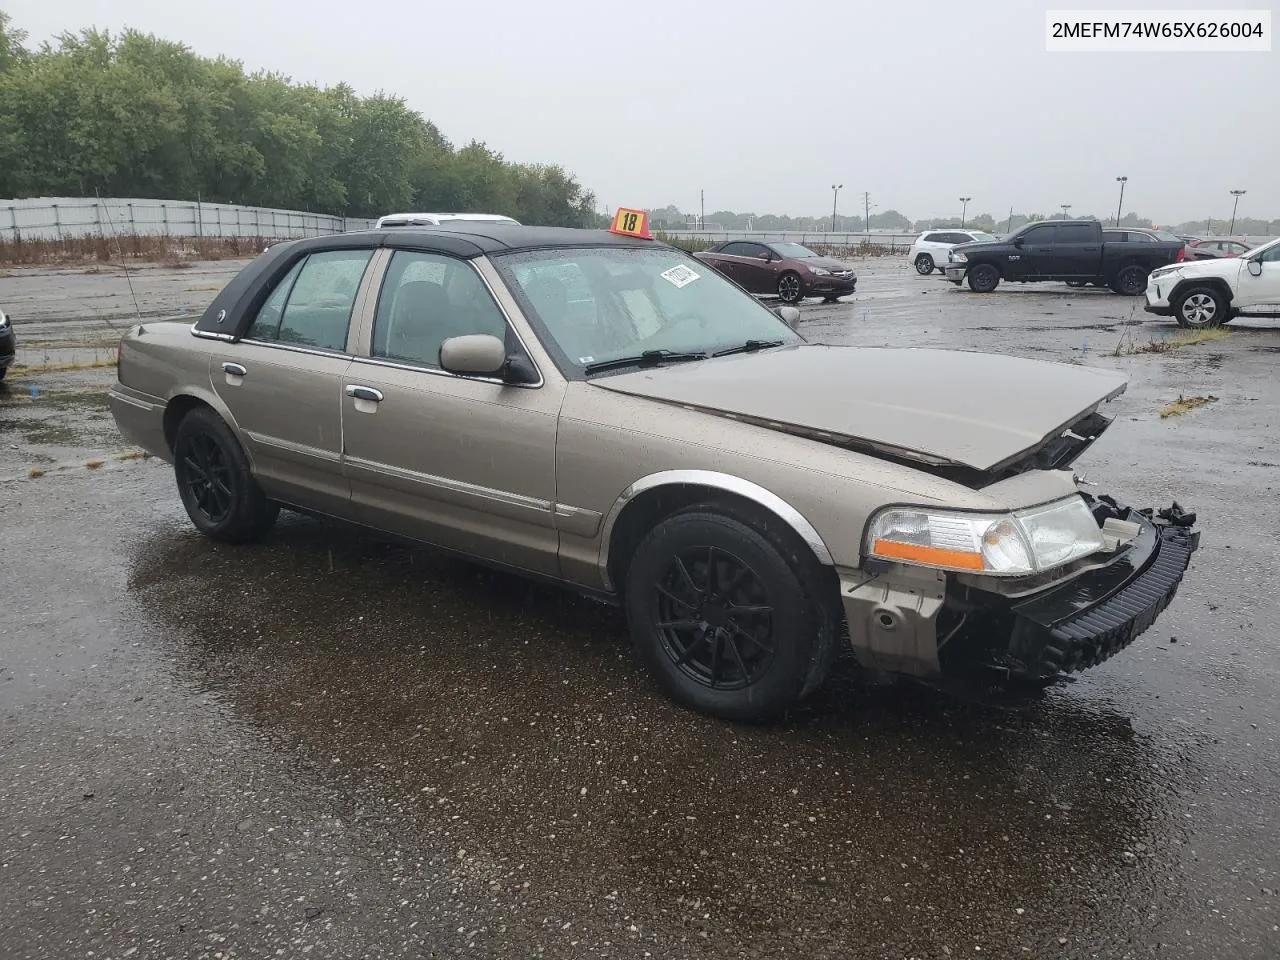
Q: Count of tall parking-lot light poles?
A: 5